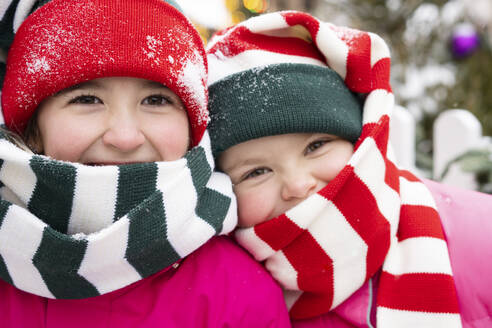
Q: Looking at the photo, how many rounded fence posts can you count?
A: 2